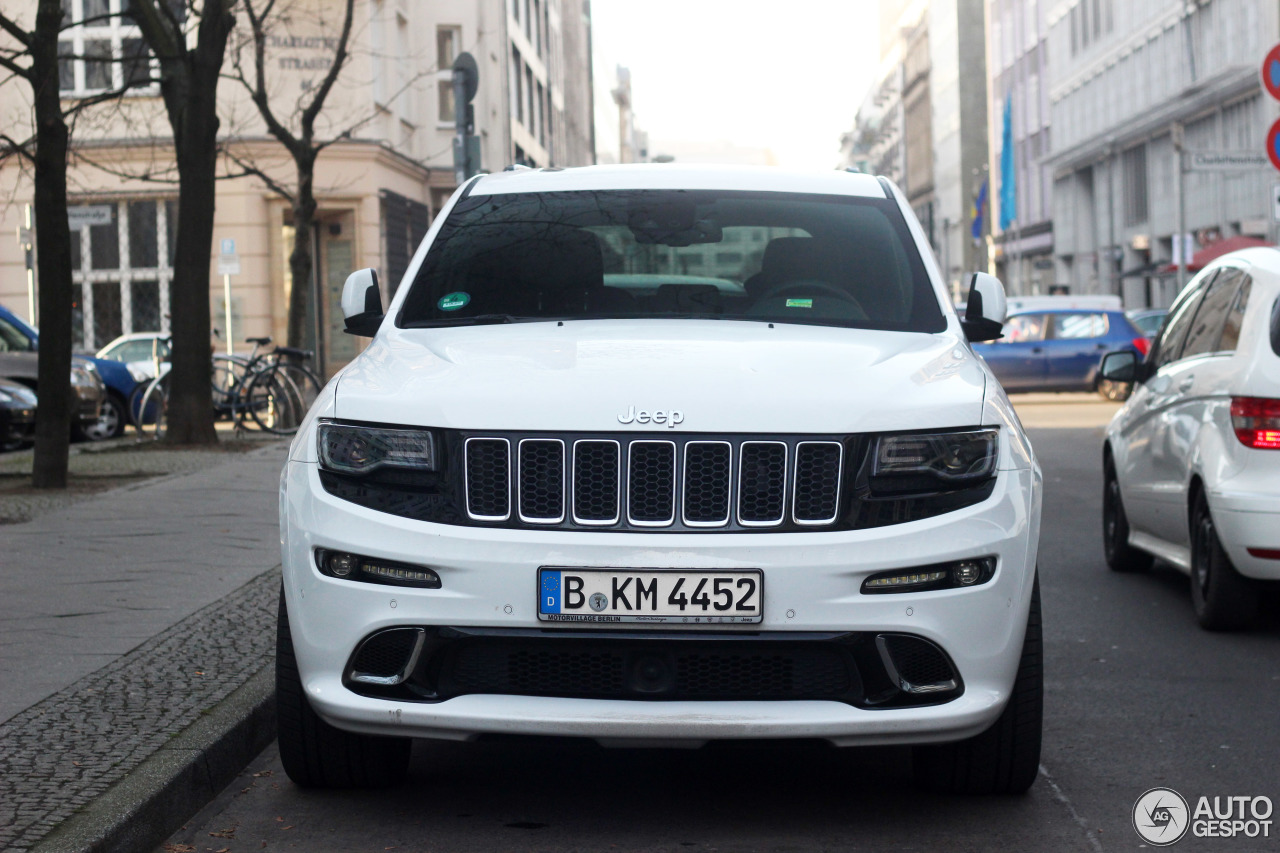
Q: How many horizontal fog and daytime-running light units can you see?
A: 2